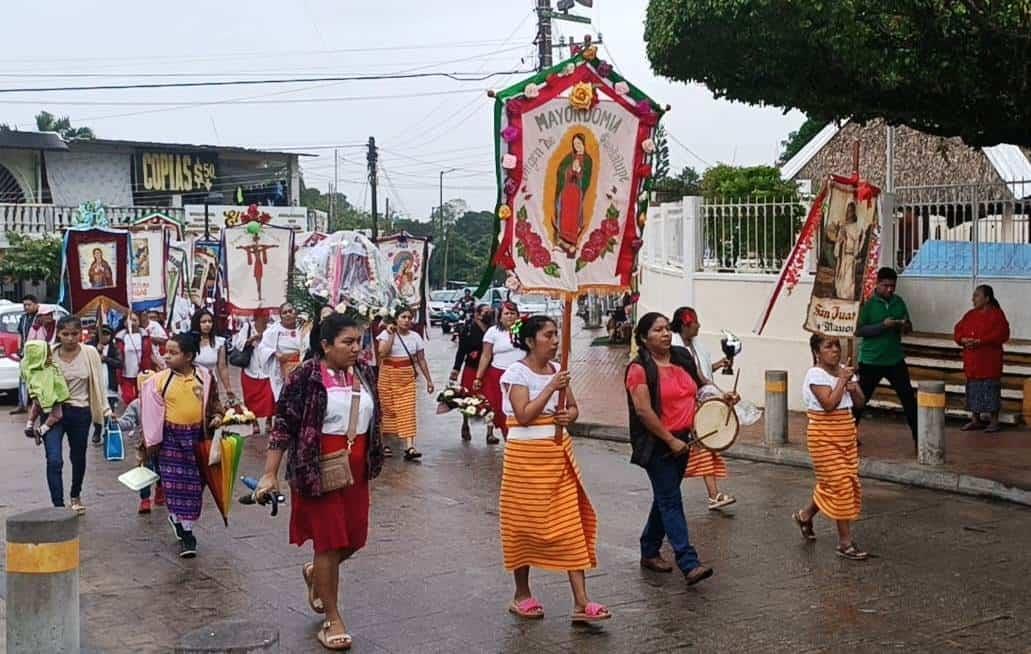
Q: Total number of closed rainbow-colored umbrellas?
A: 1